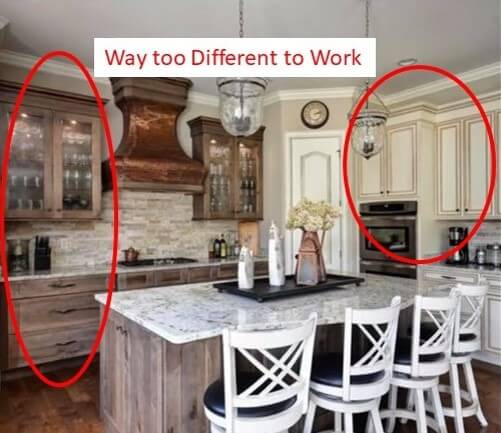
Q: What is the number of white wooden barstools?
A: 4